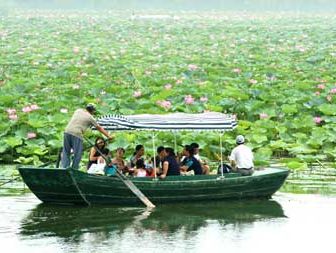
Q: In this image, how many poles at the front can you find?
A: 2